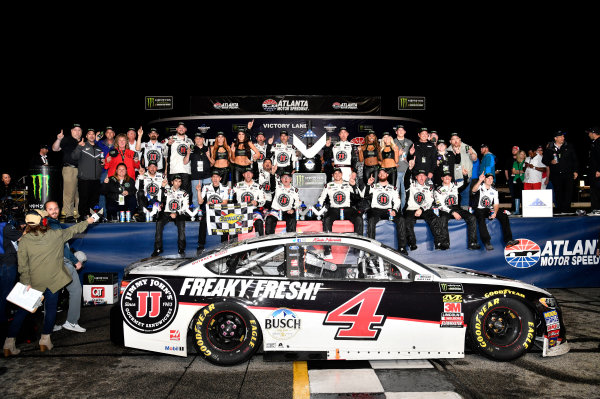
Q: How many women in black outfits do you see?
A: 4